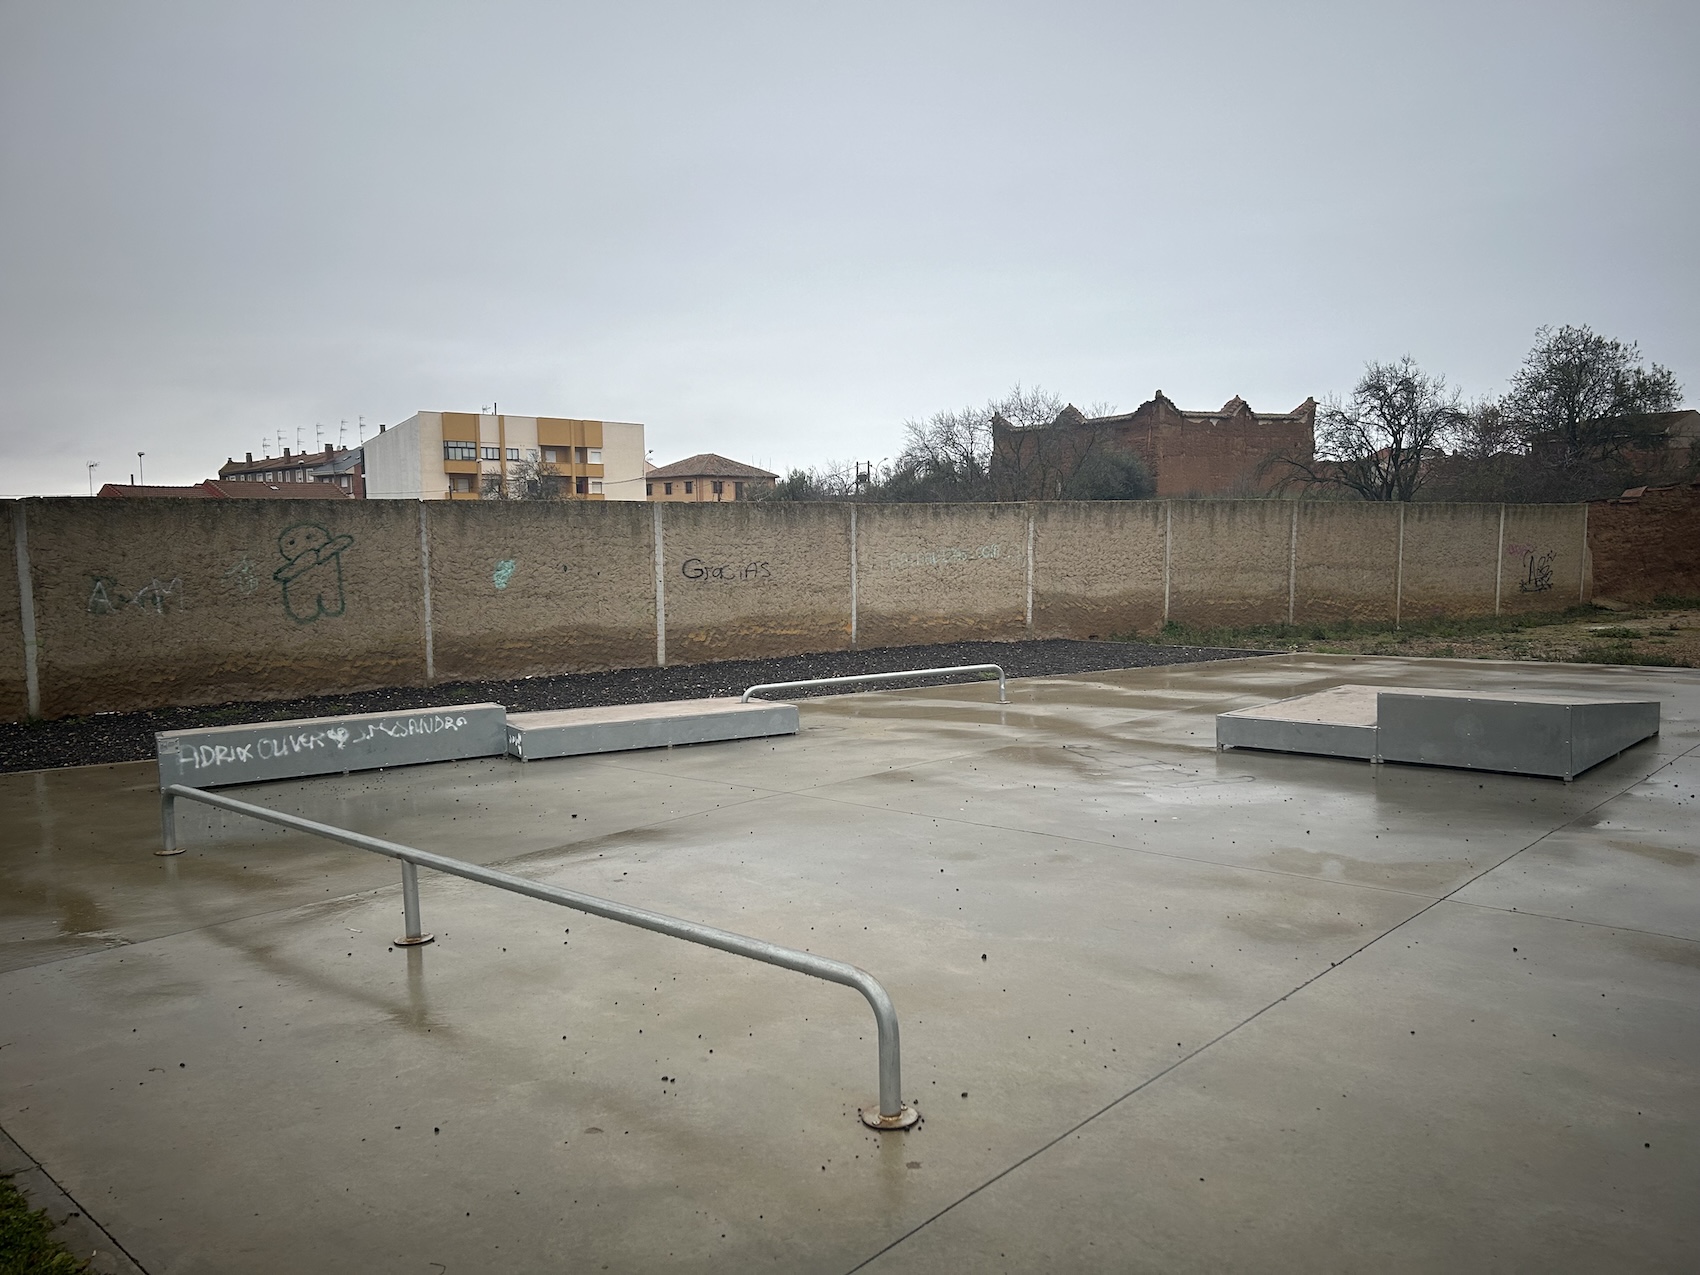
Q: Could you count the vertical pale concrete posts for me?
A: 10